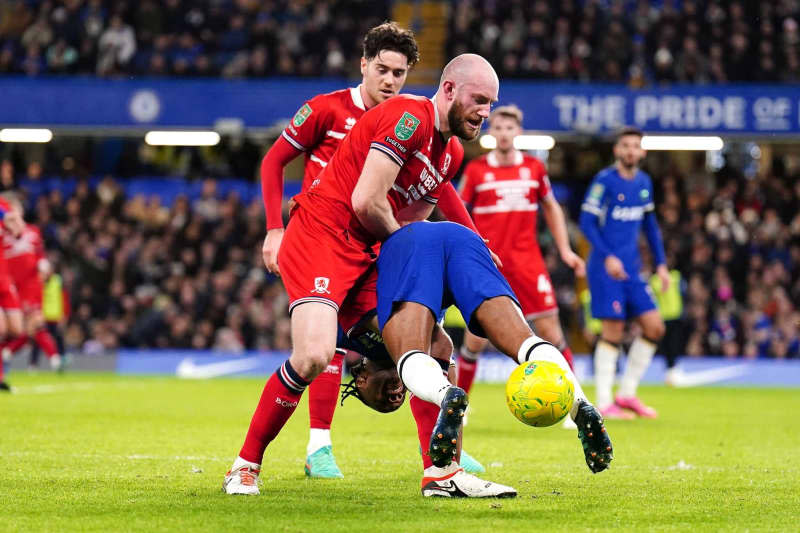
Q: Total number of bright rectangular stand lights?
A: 4